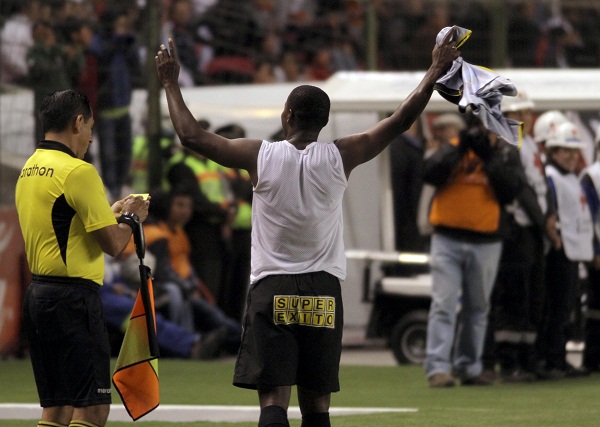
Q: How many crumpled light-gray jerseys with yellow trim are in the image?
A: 1